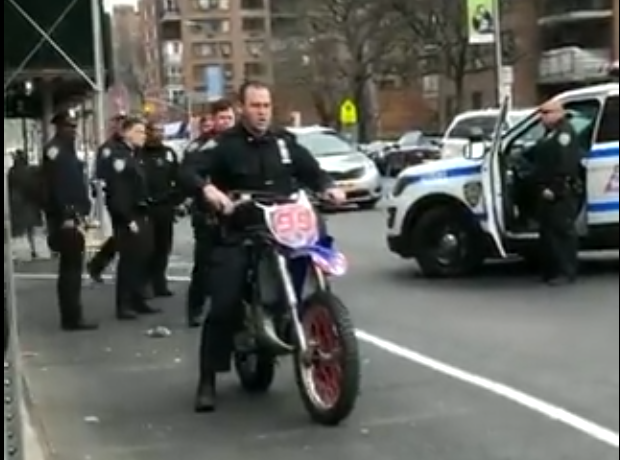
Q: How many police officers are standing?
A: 7